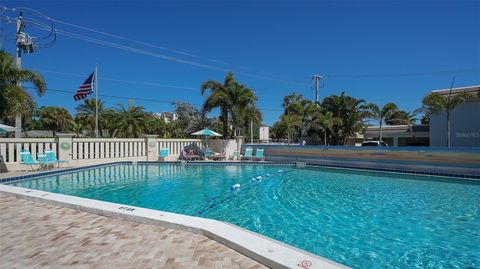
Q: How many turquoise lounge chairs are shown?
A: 6